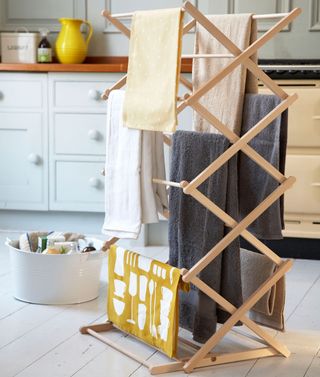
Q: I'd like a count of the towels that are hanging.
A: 7